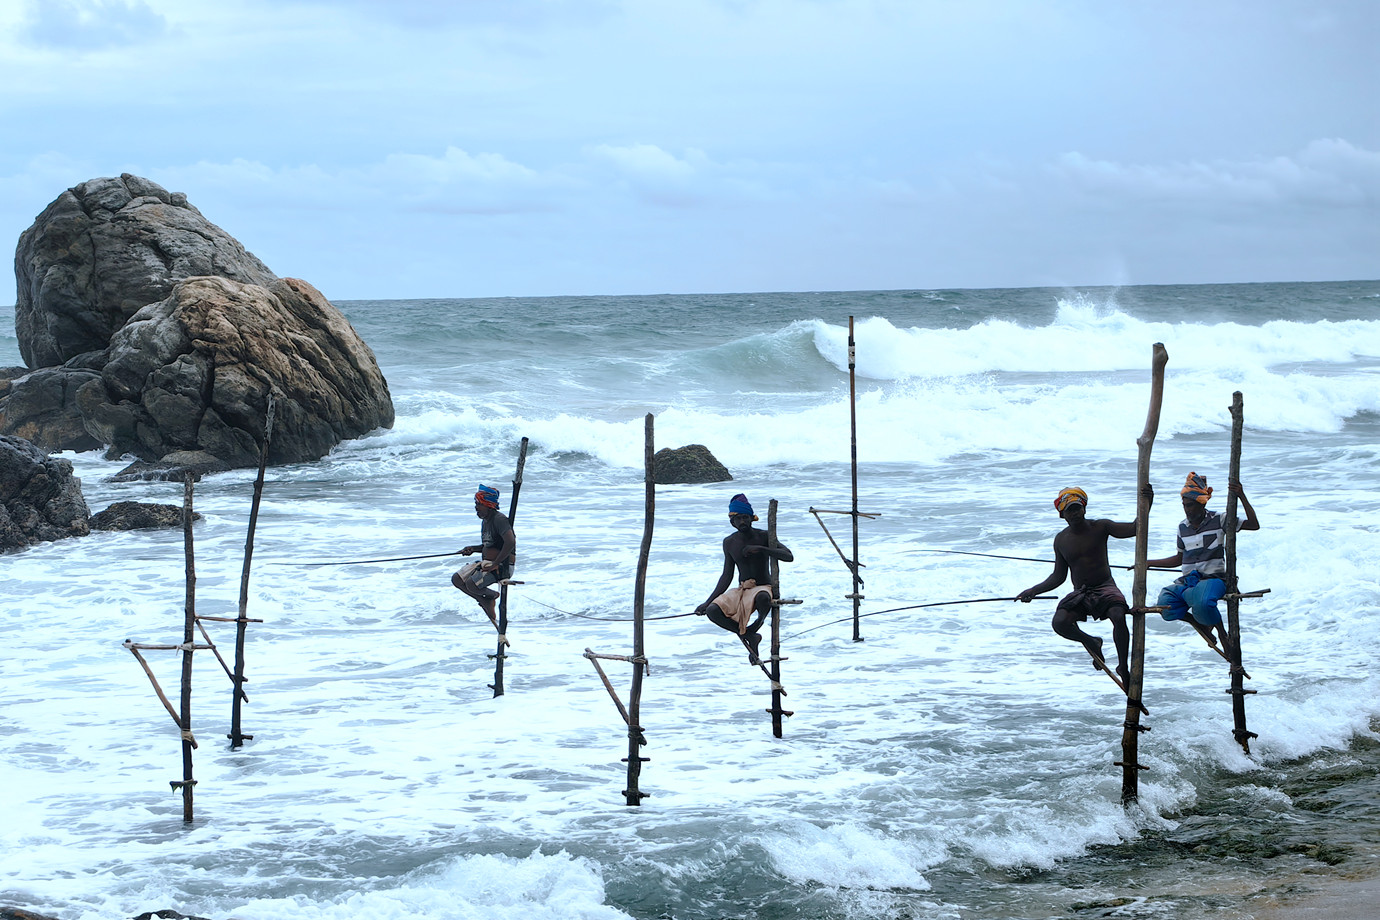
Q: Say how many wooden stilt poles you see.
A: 8